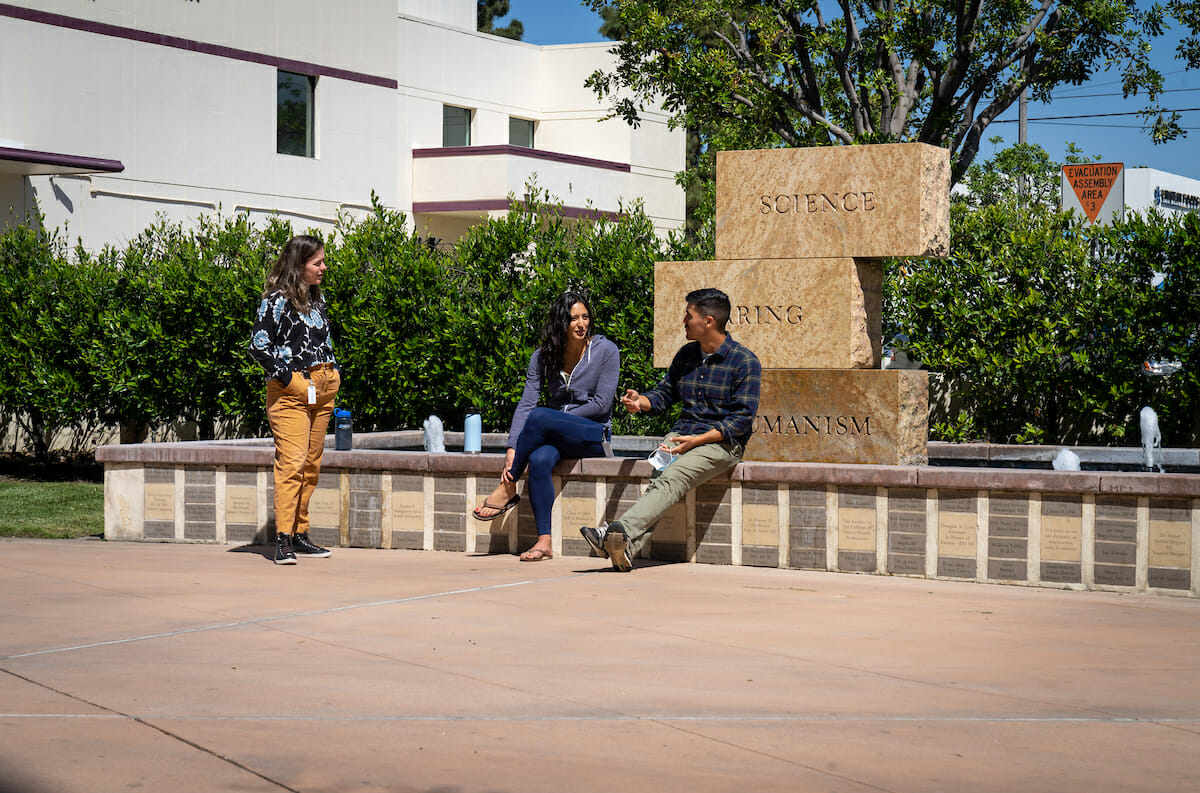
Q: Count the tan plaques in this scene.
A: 12